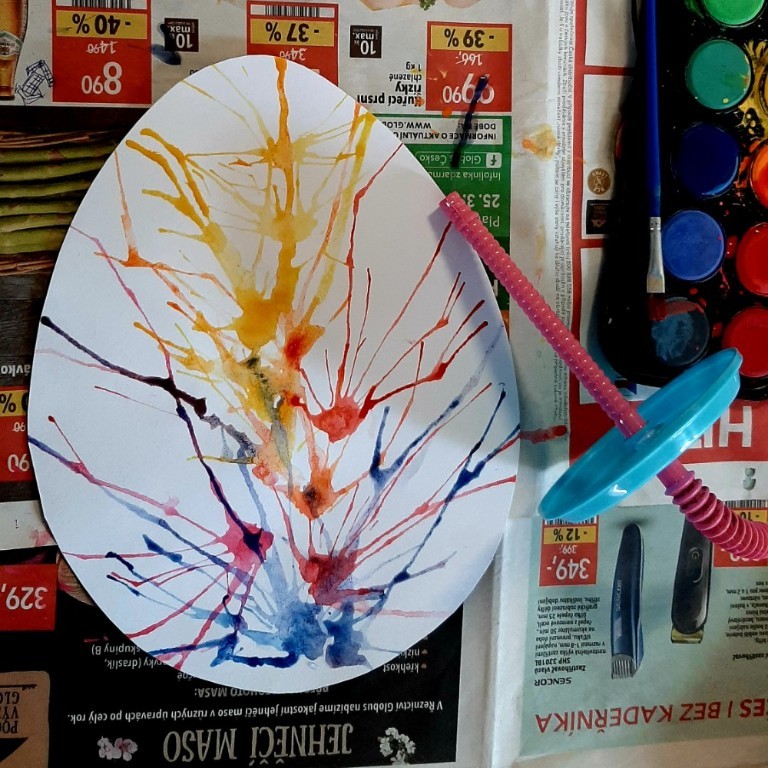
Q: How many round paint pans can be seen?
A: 9